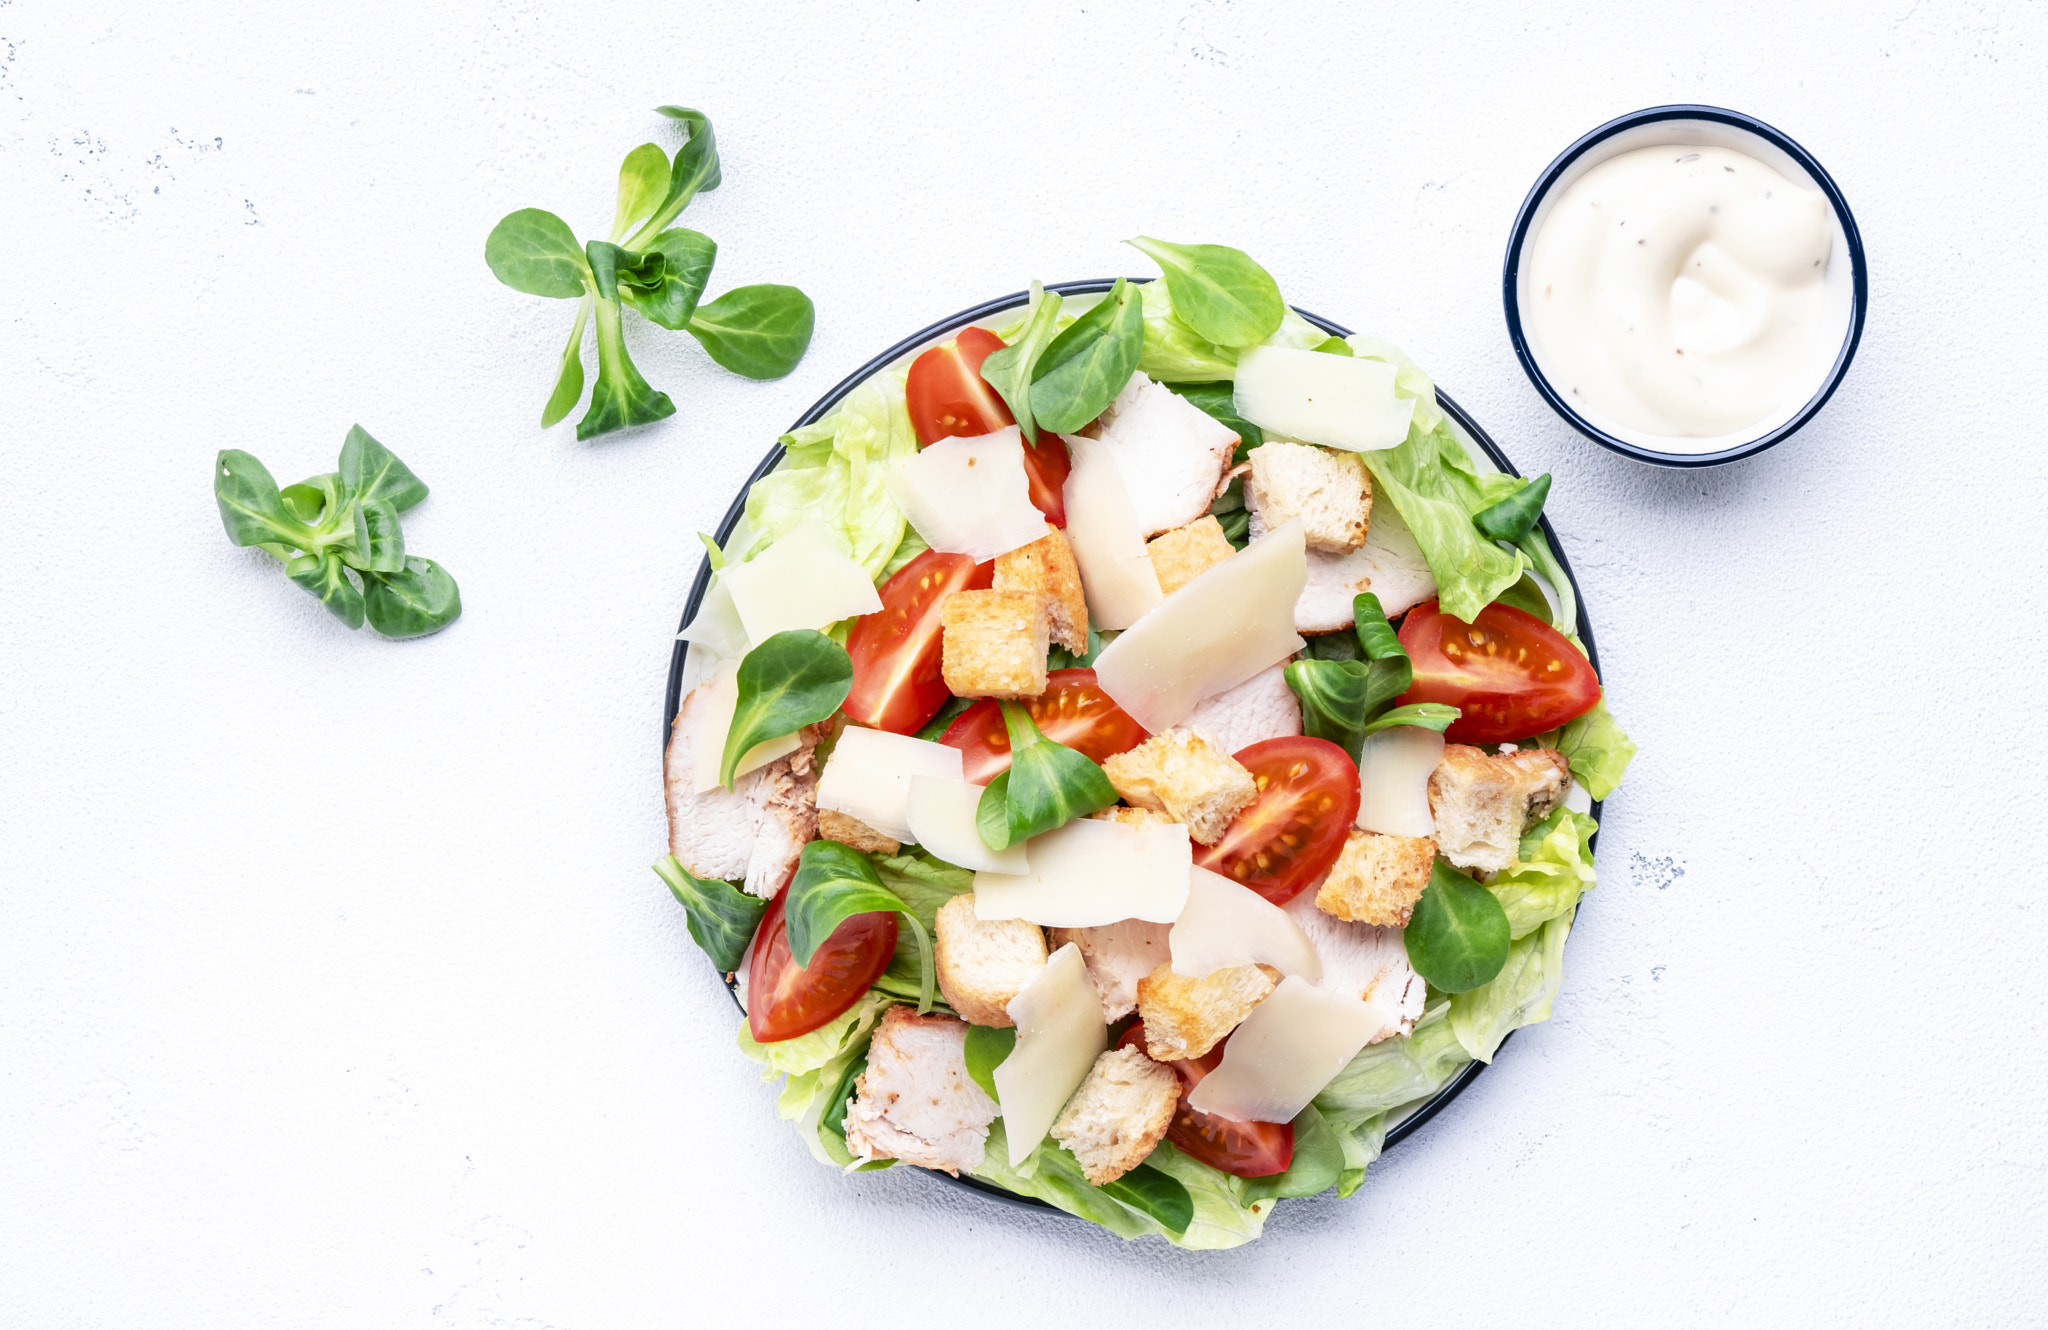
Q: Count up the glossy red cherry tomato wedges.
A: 7